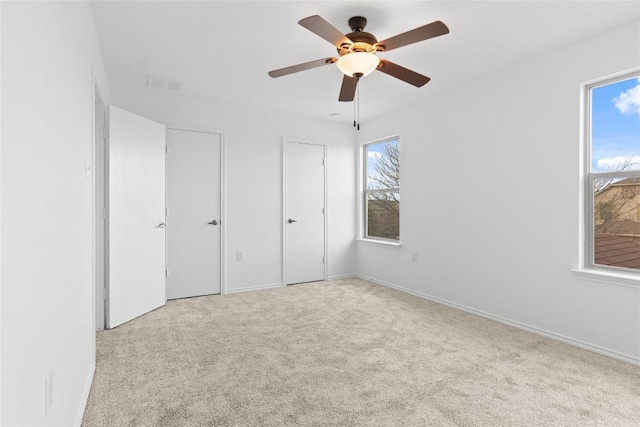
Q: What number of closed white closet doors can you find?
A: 2